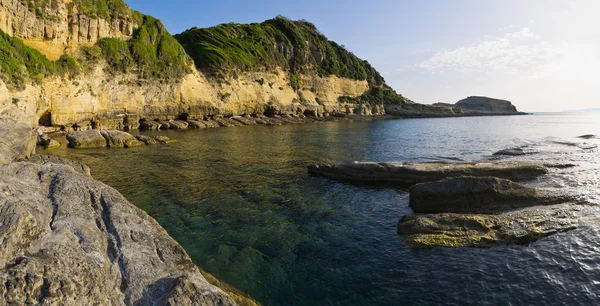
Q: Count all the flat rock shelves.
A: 3